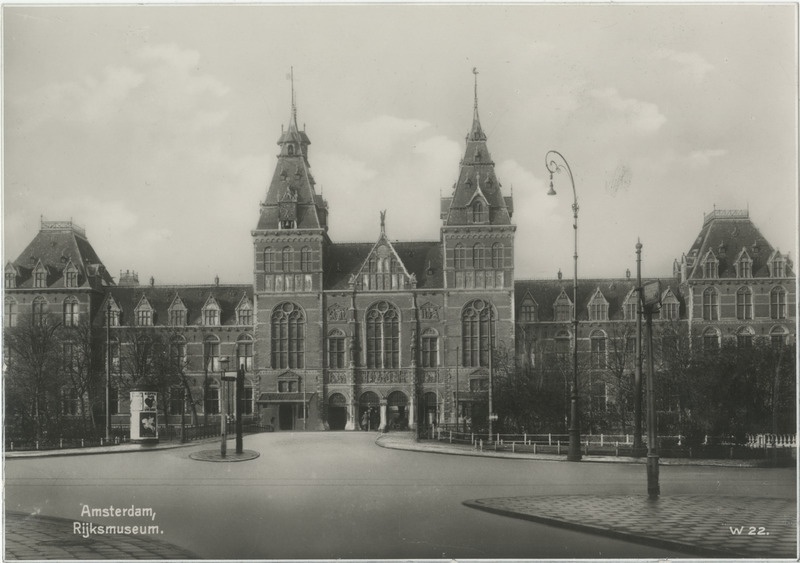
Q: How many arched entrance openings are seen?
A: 4